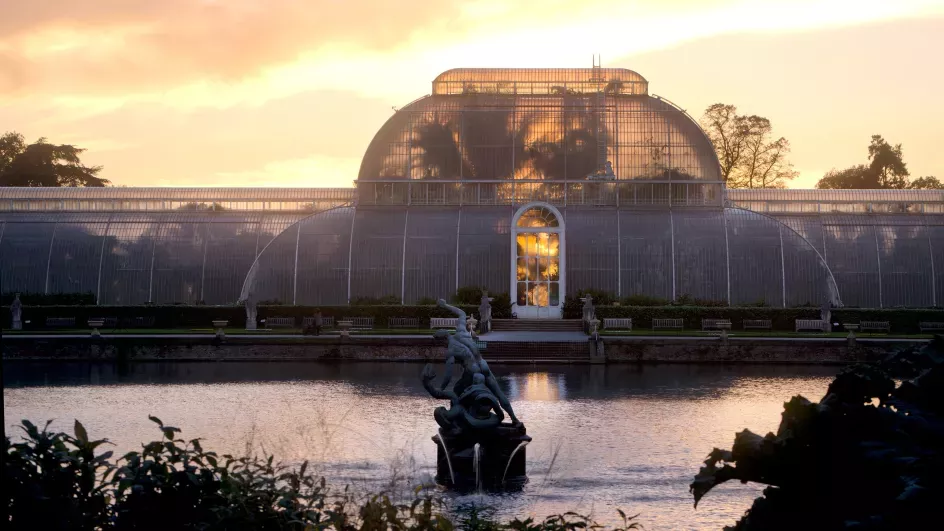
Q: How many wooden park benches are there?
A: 15